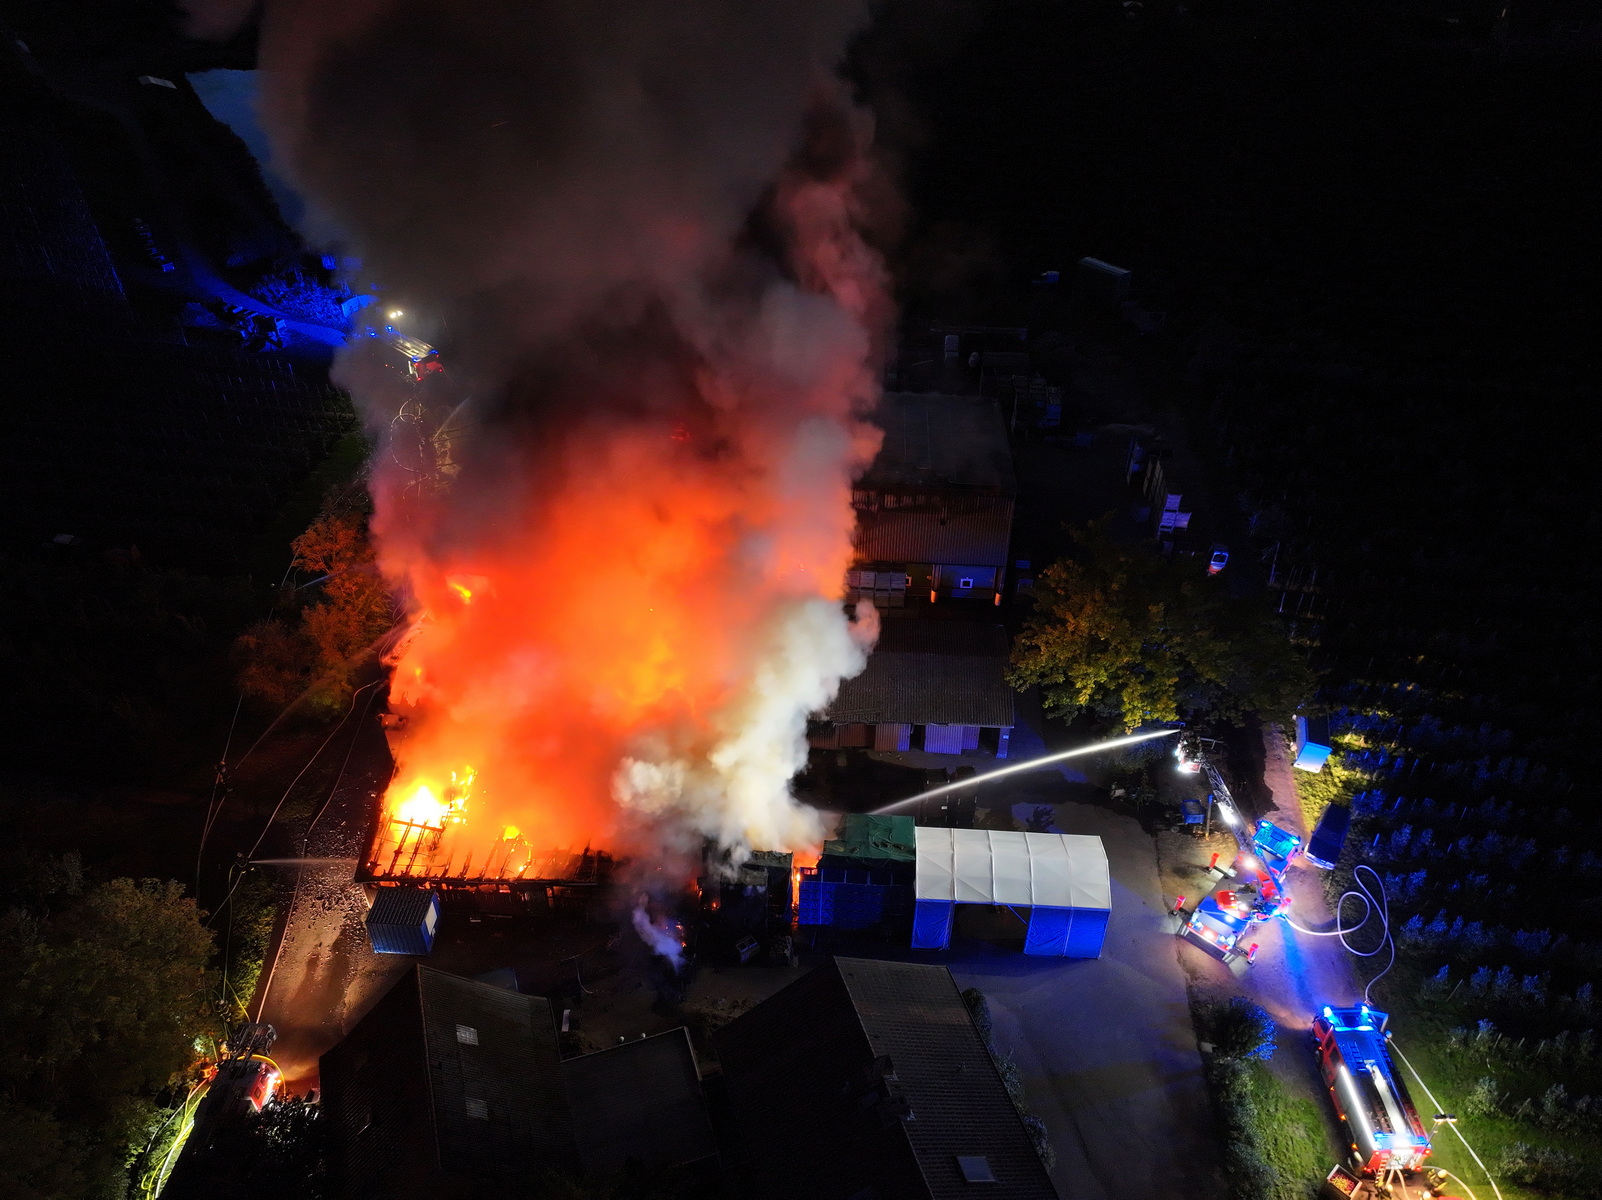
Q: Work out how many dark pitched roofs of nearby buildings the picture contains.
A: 2